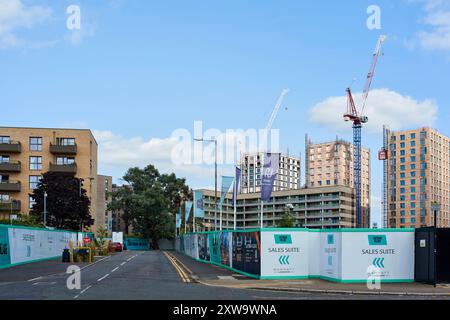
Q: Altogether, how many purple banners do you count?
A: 2